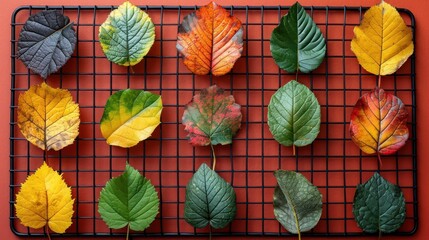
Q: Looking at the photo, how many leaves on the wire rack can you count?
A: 15